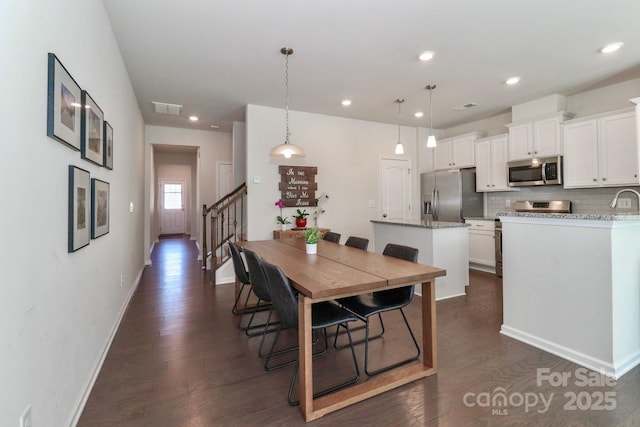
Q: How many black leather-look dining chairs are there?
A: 6